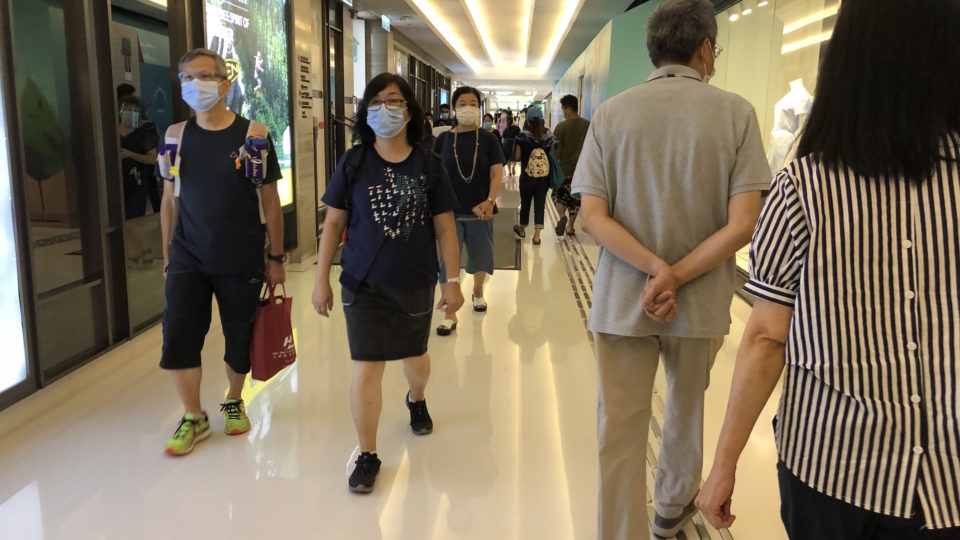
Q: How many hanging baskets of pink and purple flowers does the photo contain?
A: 0